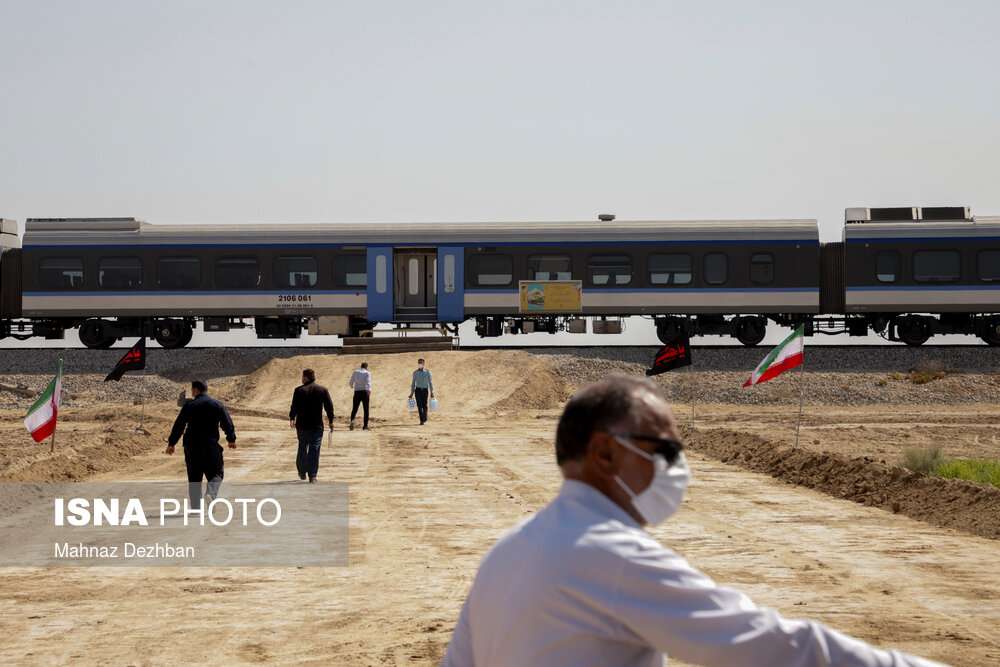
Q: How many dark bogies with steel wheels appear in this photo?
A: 3